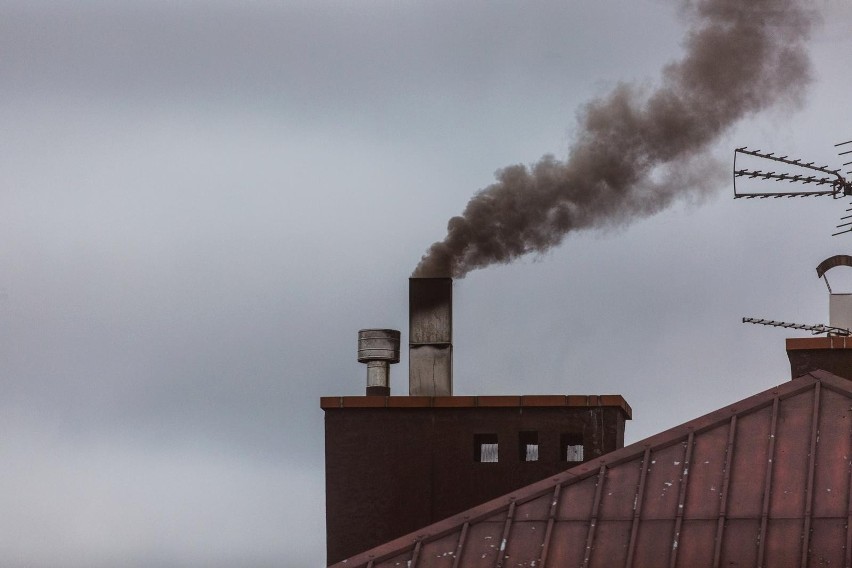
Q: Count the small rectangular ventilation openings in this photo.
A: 3